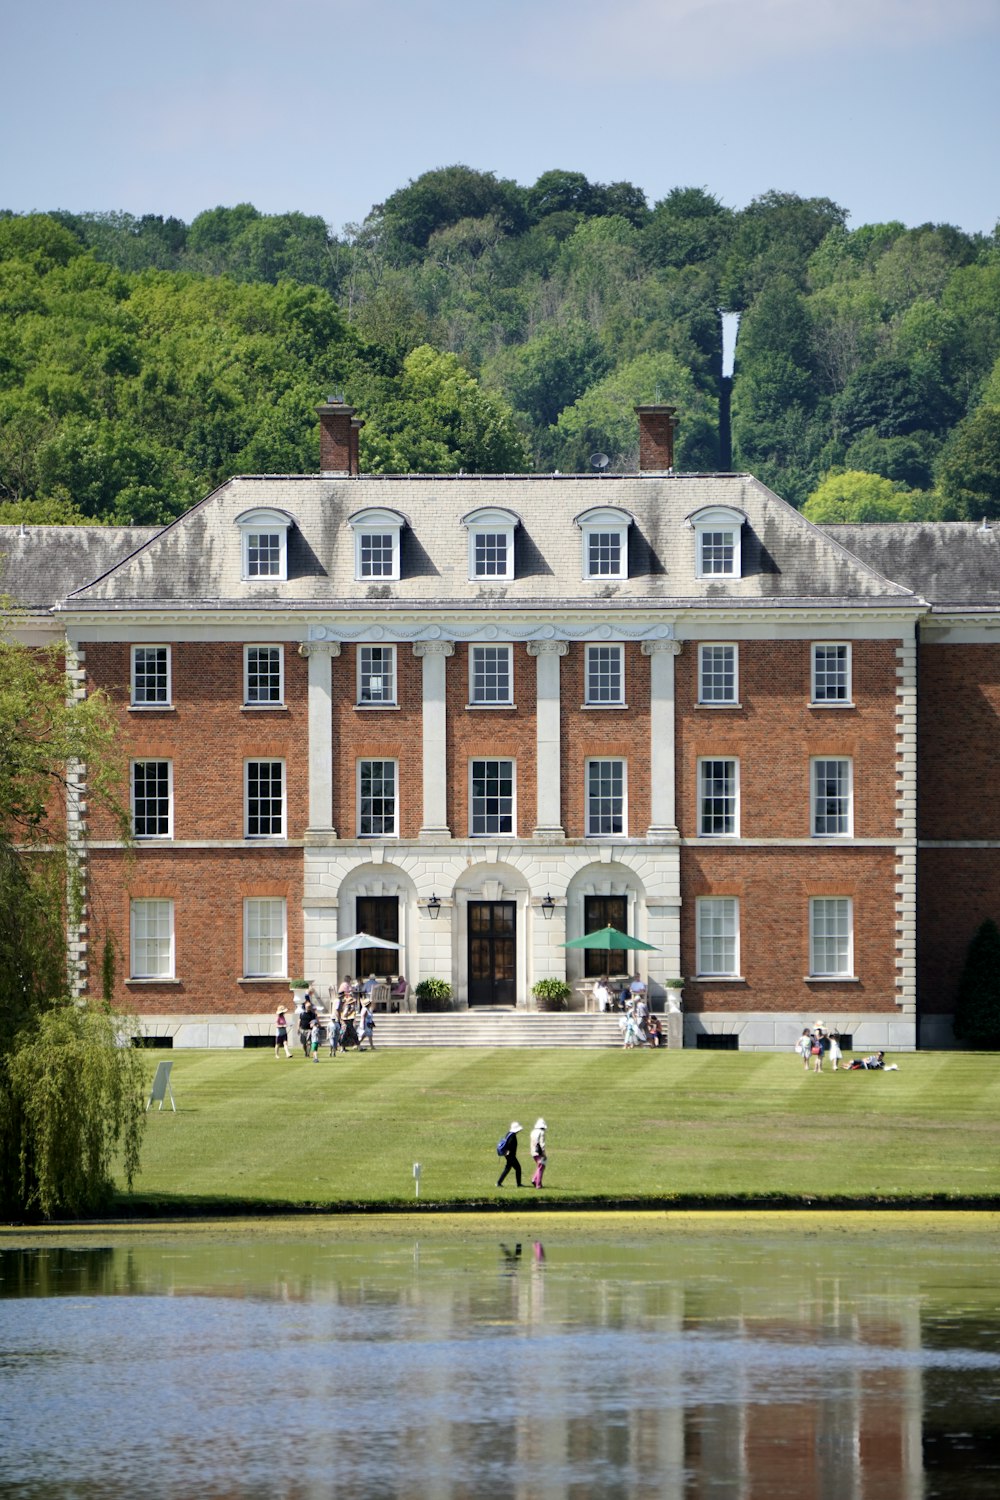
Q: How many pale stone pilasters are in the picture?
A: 4